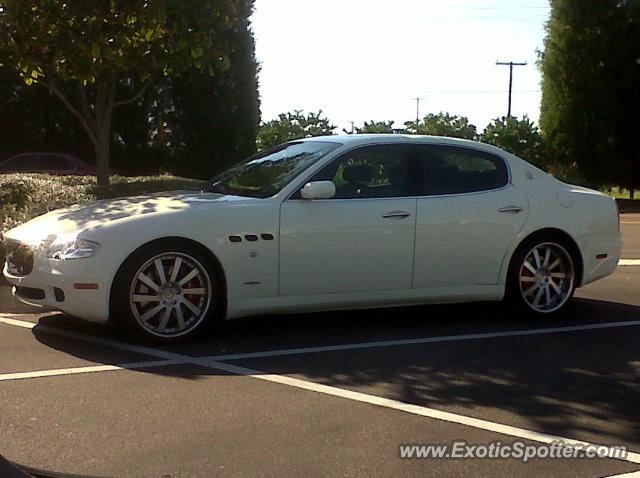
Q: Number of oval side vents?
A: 3